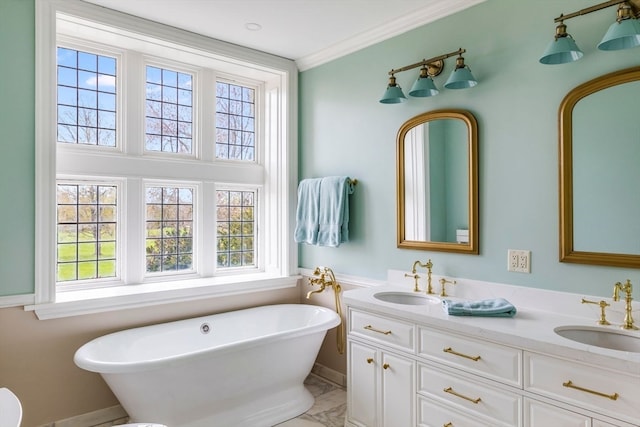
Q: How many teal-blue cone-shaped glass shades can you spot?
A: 5